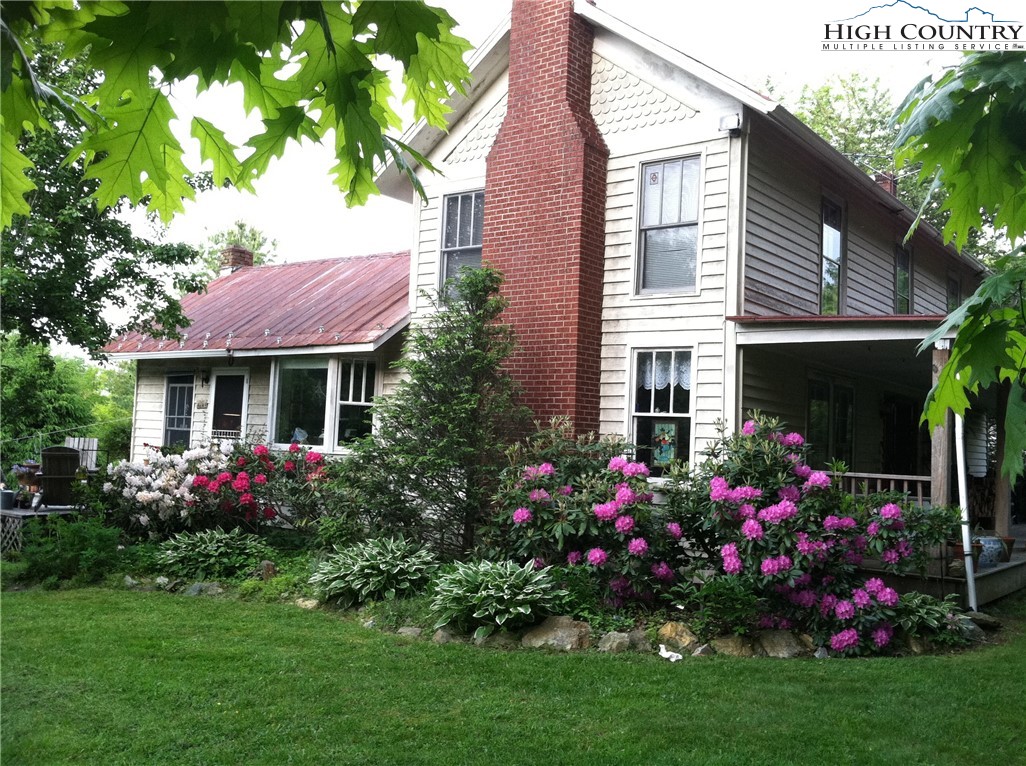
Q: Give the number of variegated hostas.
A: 4